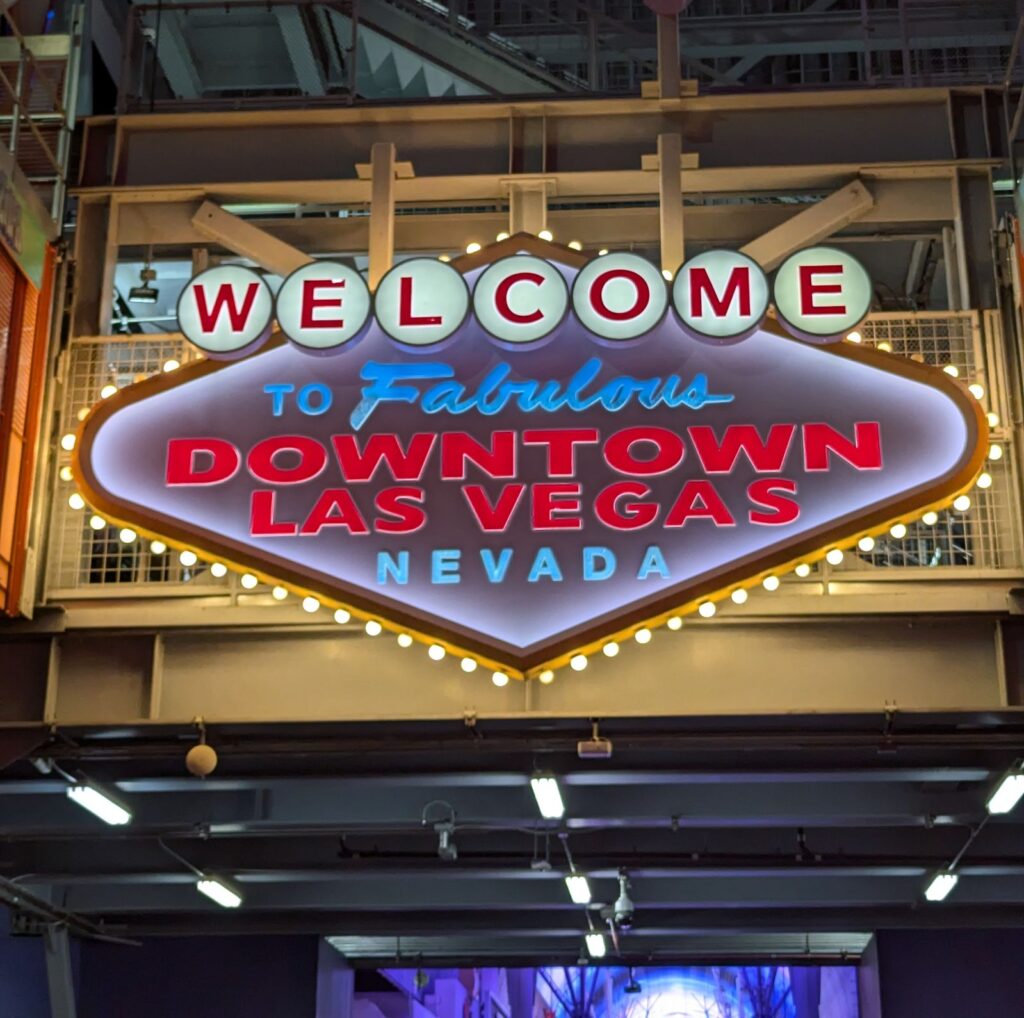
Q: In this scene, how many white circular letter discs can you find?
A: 7